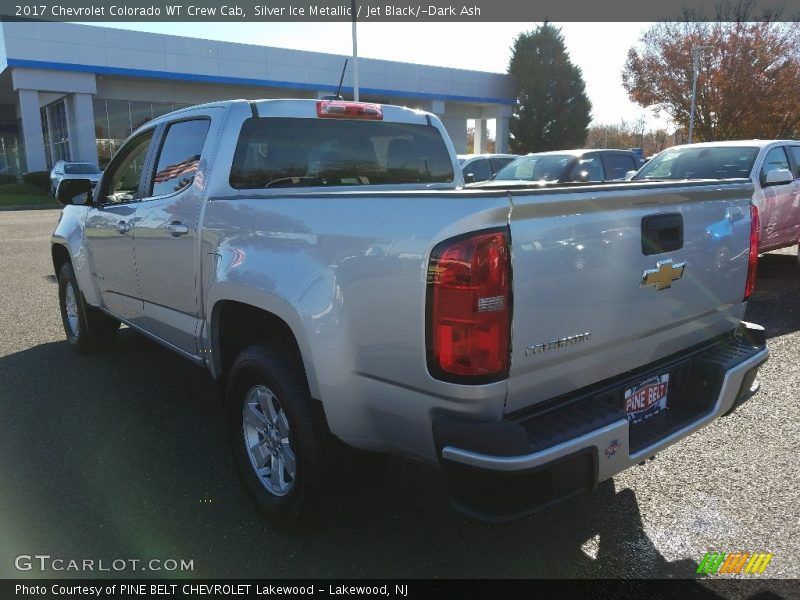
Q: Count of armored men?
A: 0